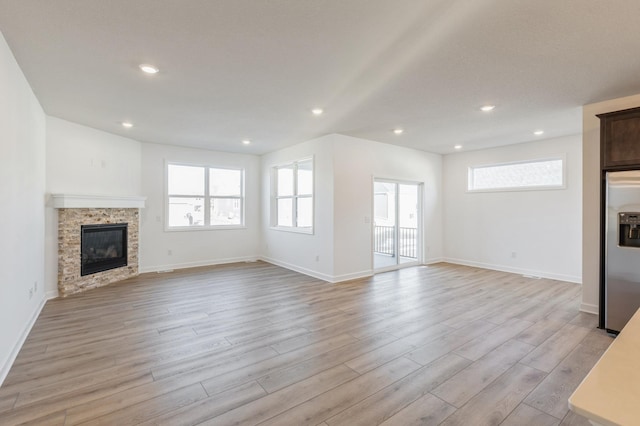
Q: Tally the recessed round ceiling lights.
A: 8